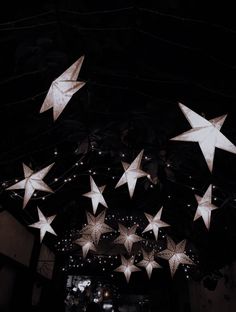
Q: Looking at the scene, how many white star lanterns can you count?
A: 14